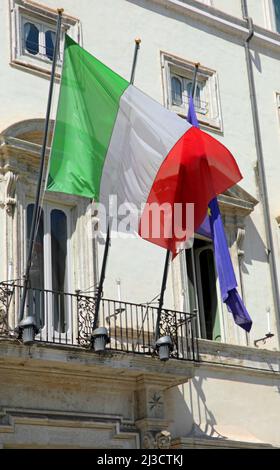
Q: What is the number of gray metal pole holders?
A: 3